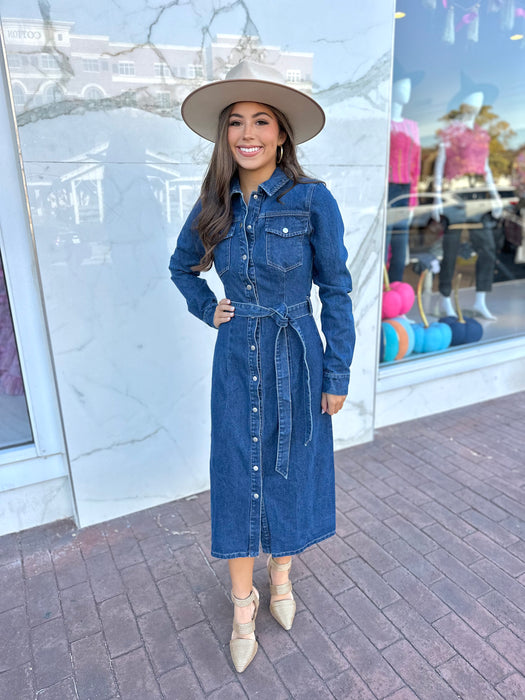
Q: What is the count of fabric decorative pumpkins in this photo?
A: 4